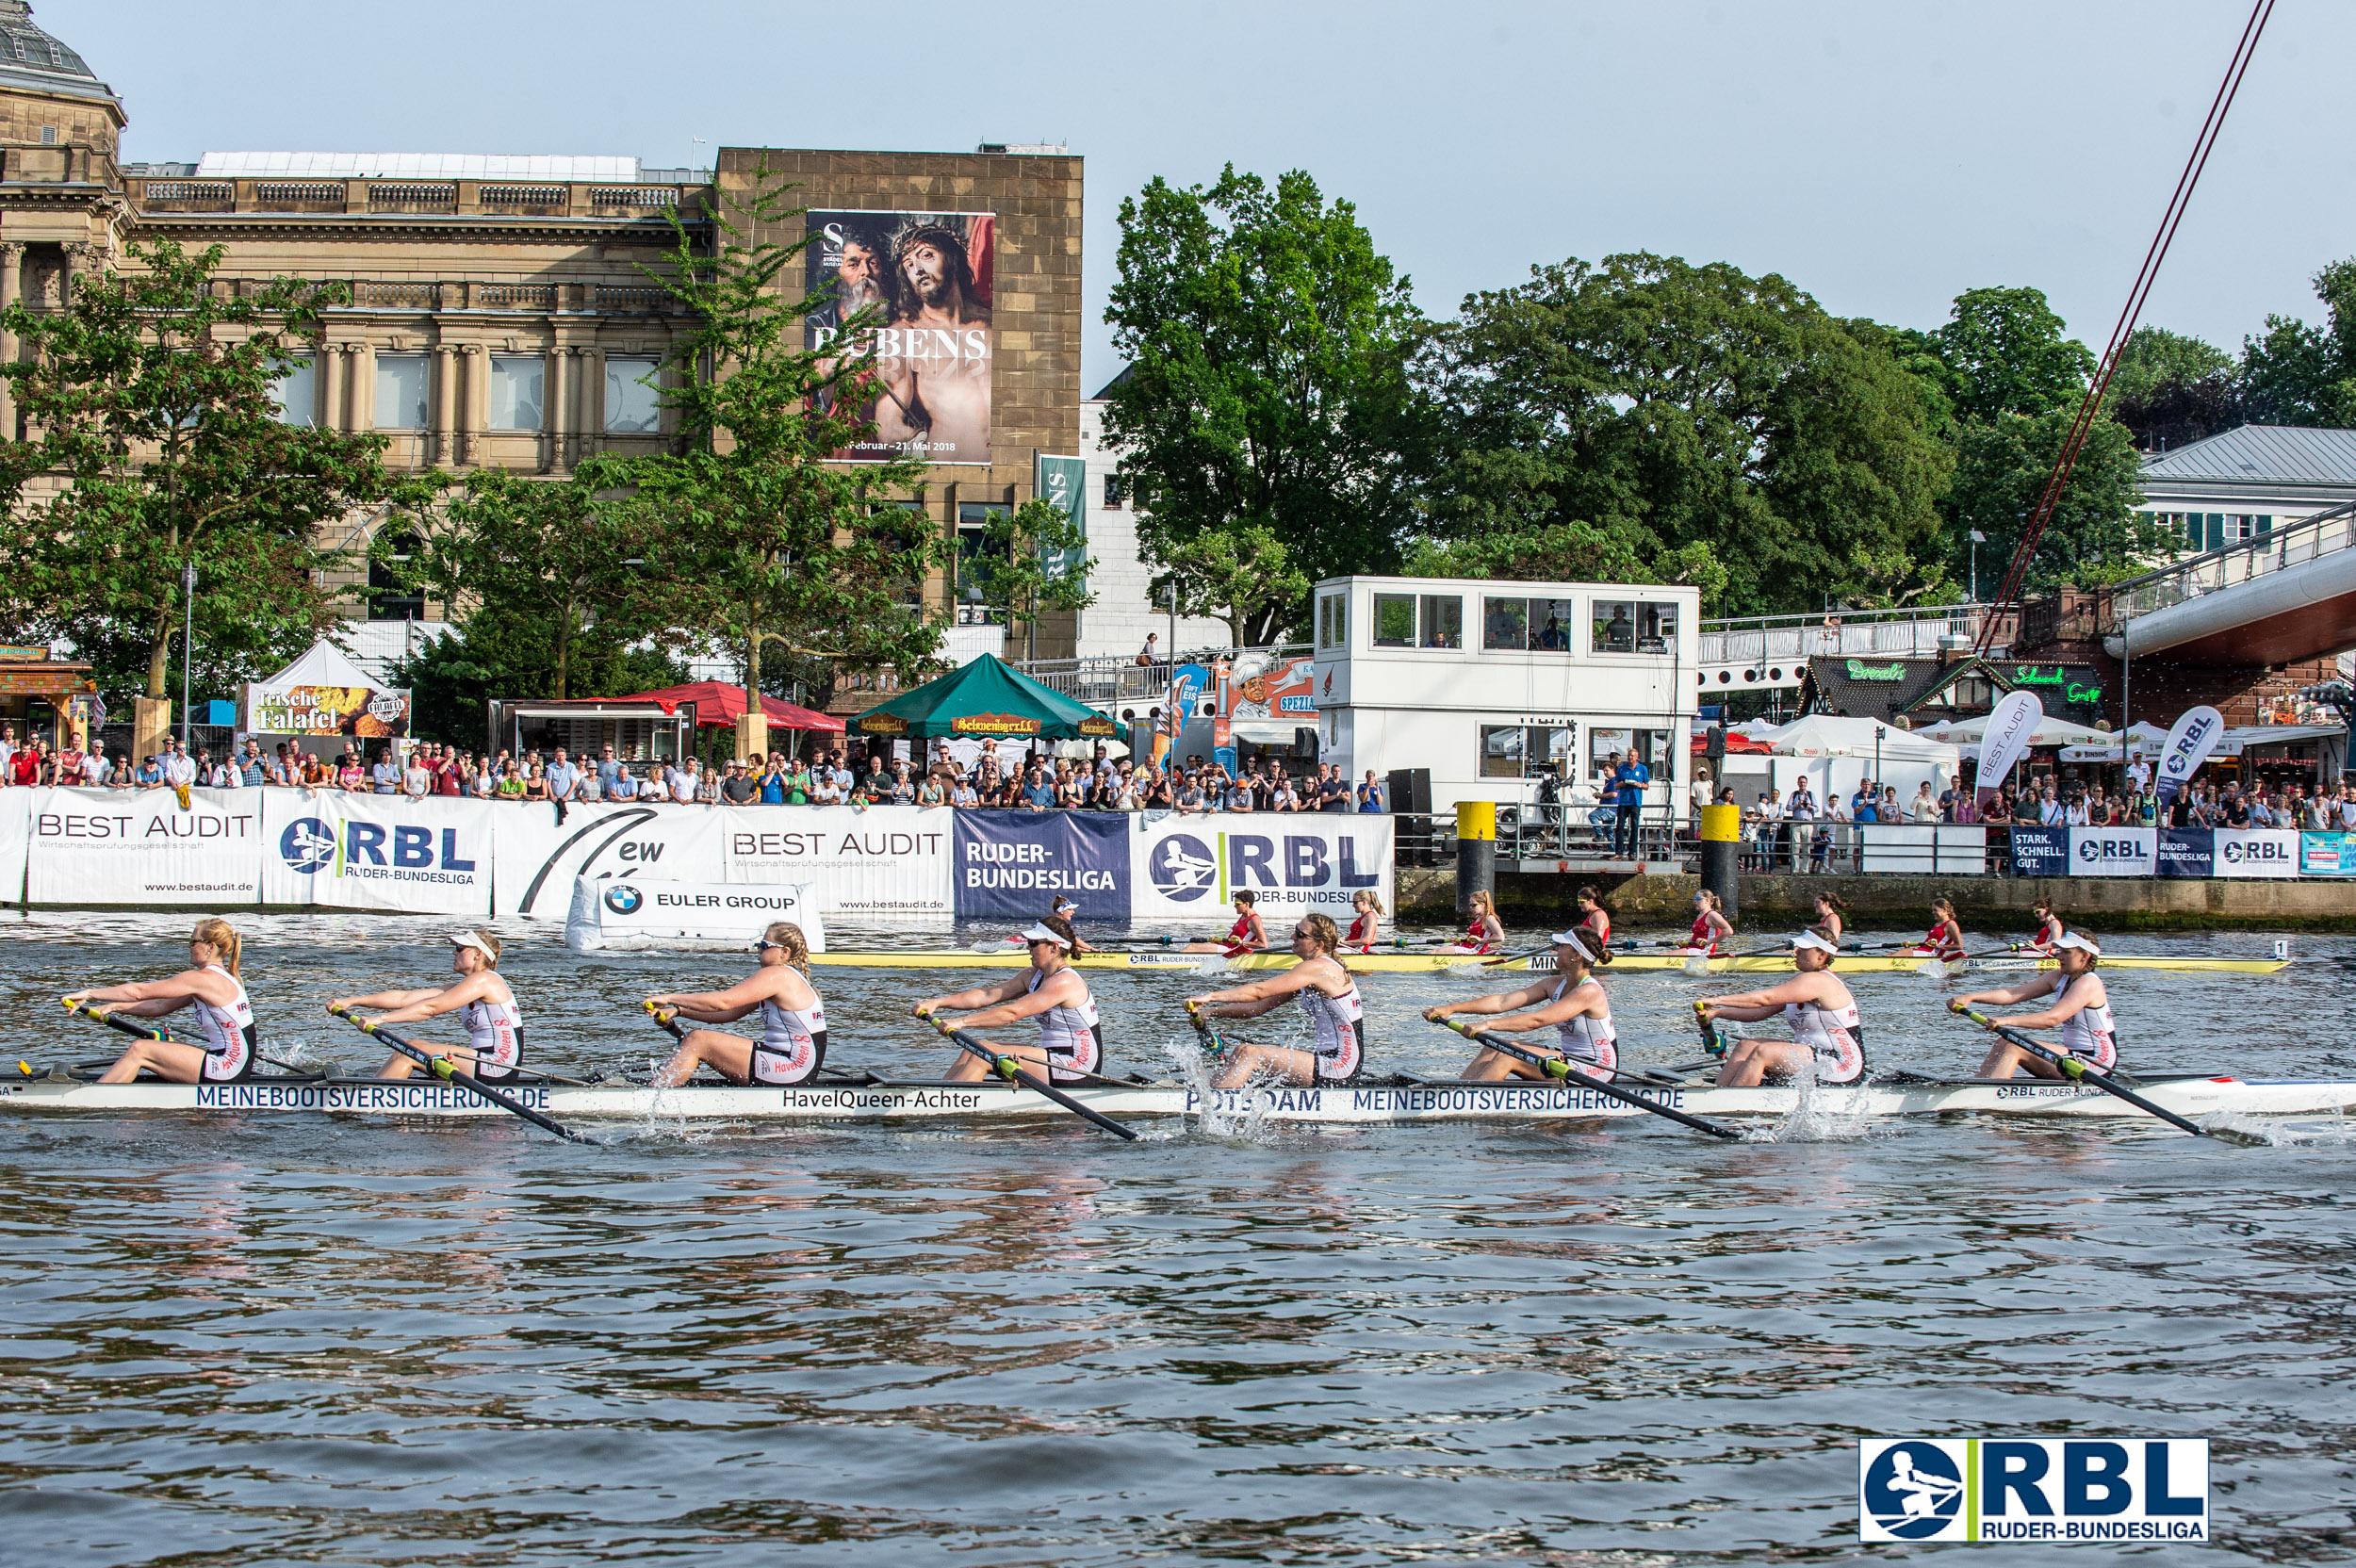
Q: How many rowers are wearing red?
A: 8